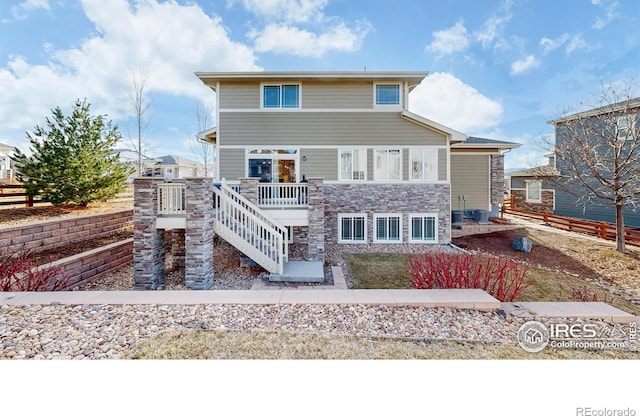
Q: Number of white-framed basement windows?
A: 3